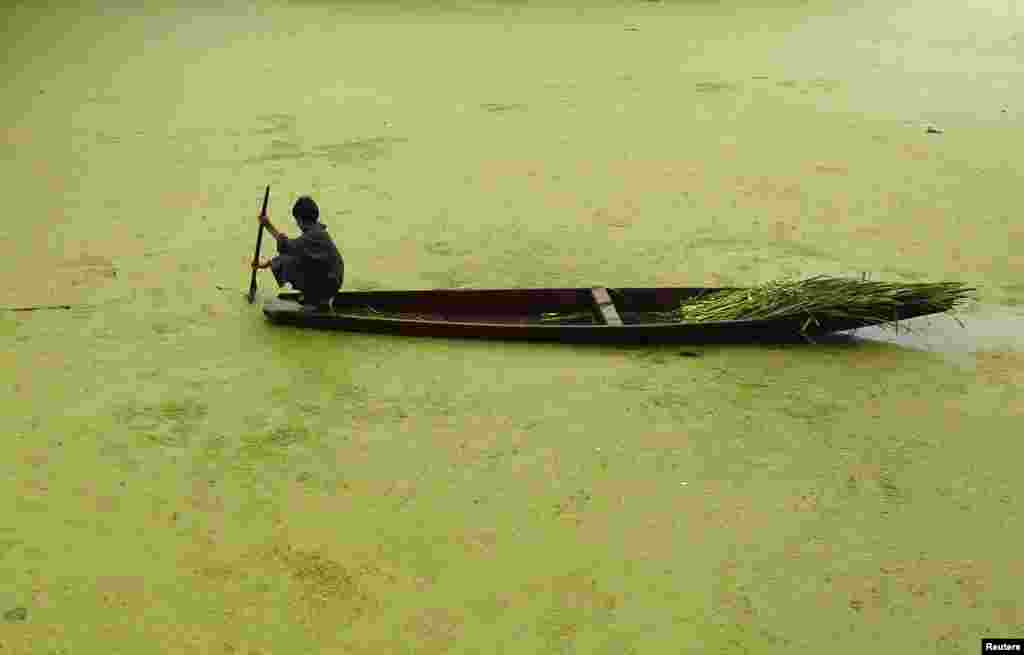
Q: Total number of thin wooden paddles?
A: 1